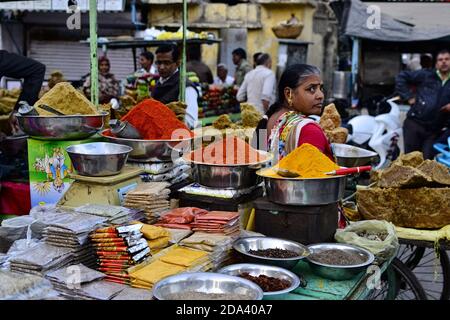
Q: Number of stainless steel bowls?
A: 10